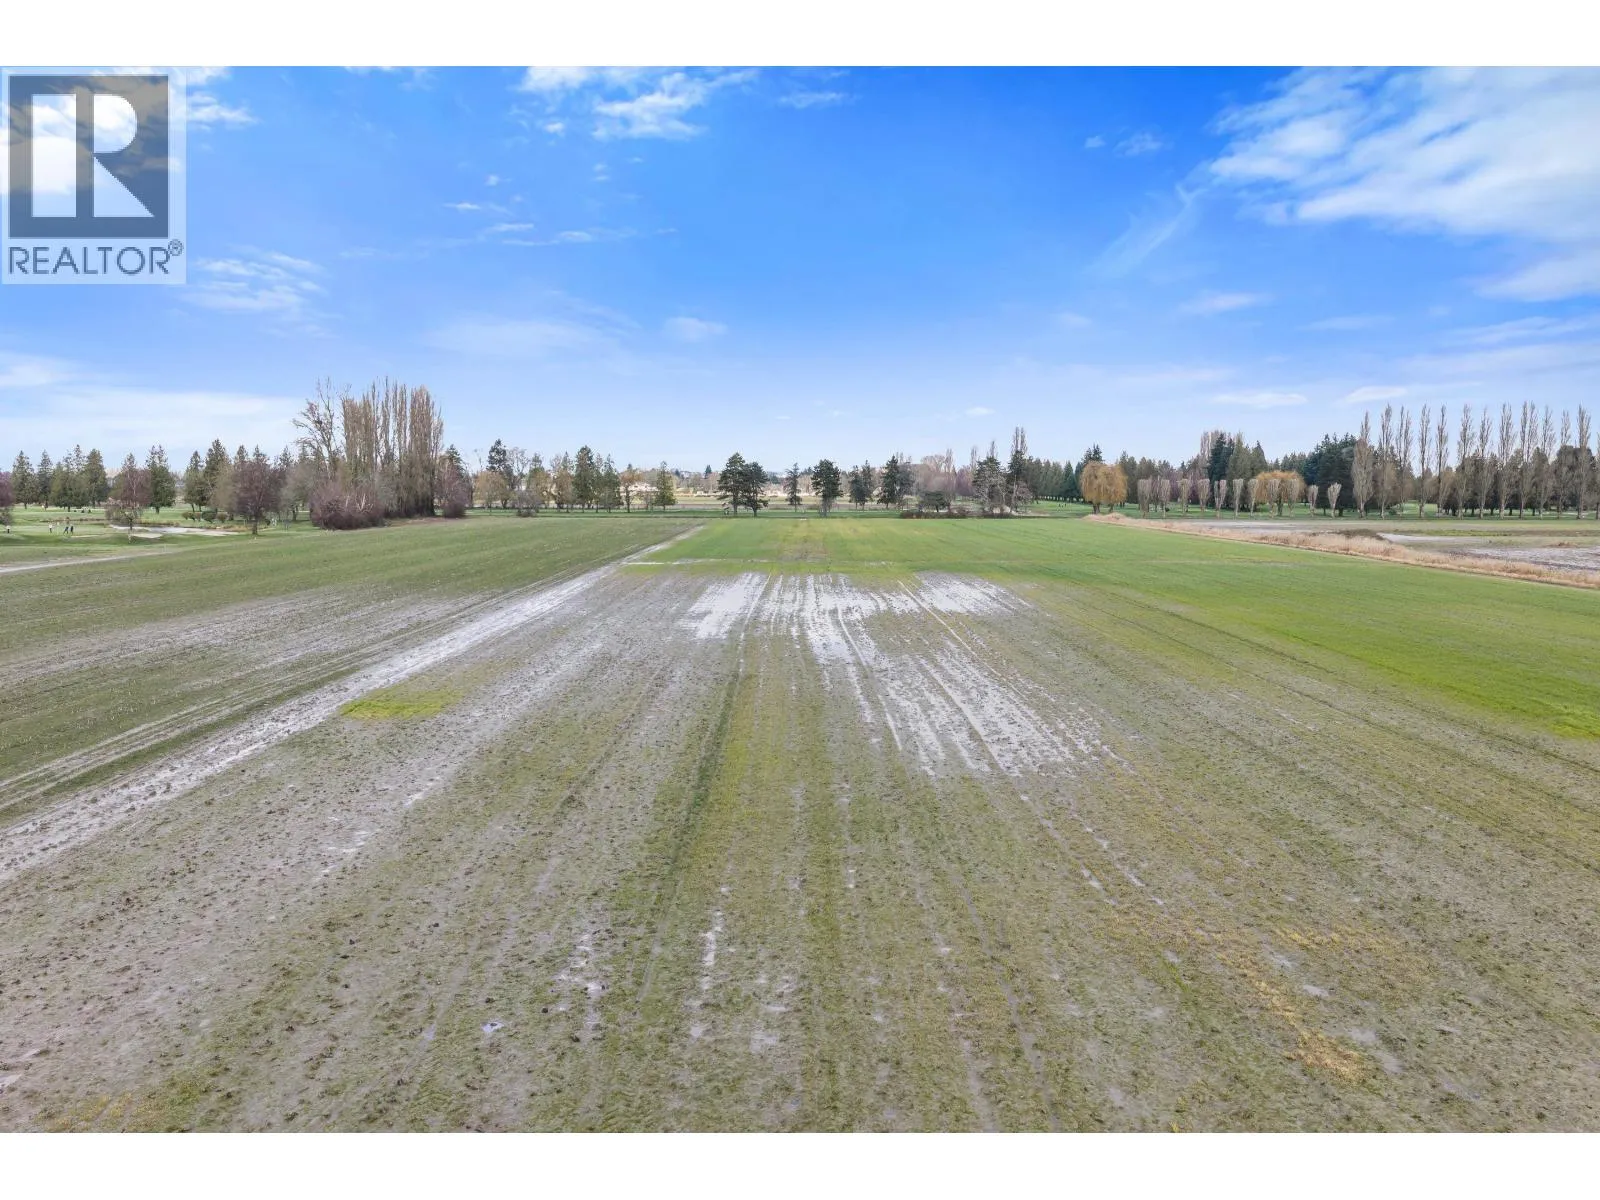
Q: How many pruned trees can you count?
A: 11